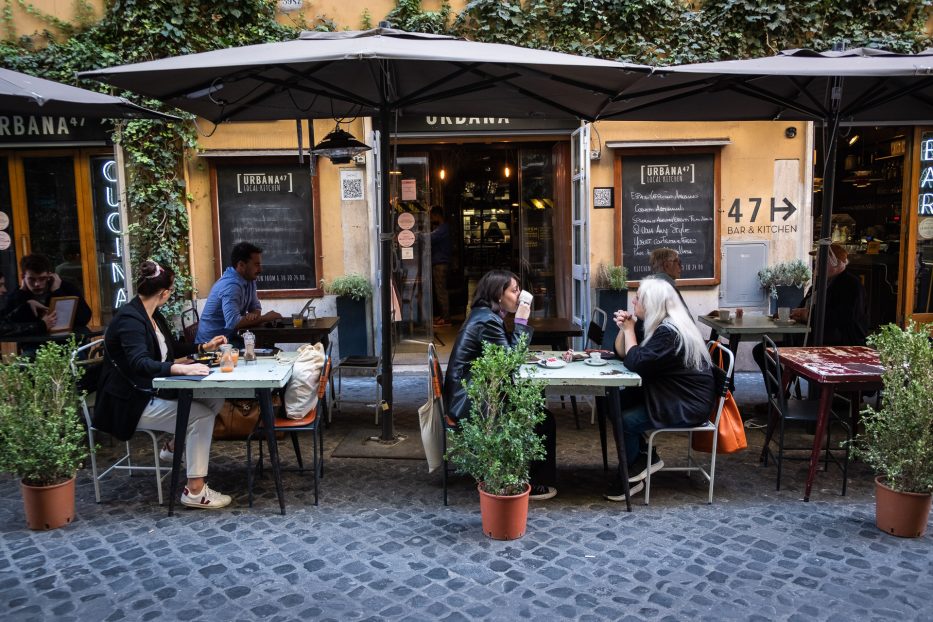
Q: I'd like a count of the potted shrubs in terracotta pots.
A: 3